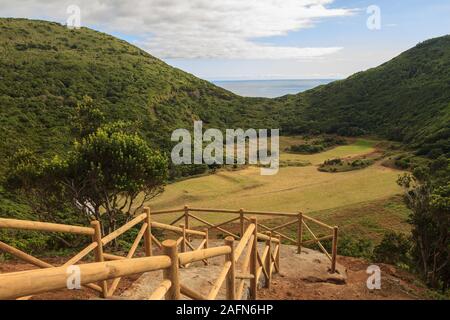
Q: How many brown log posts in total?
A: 13